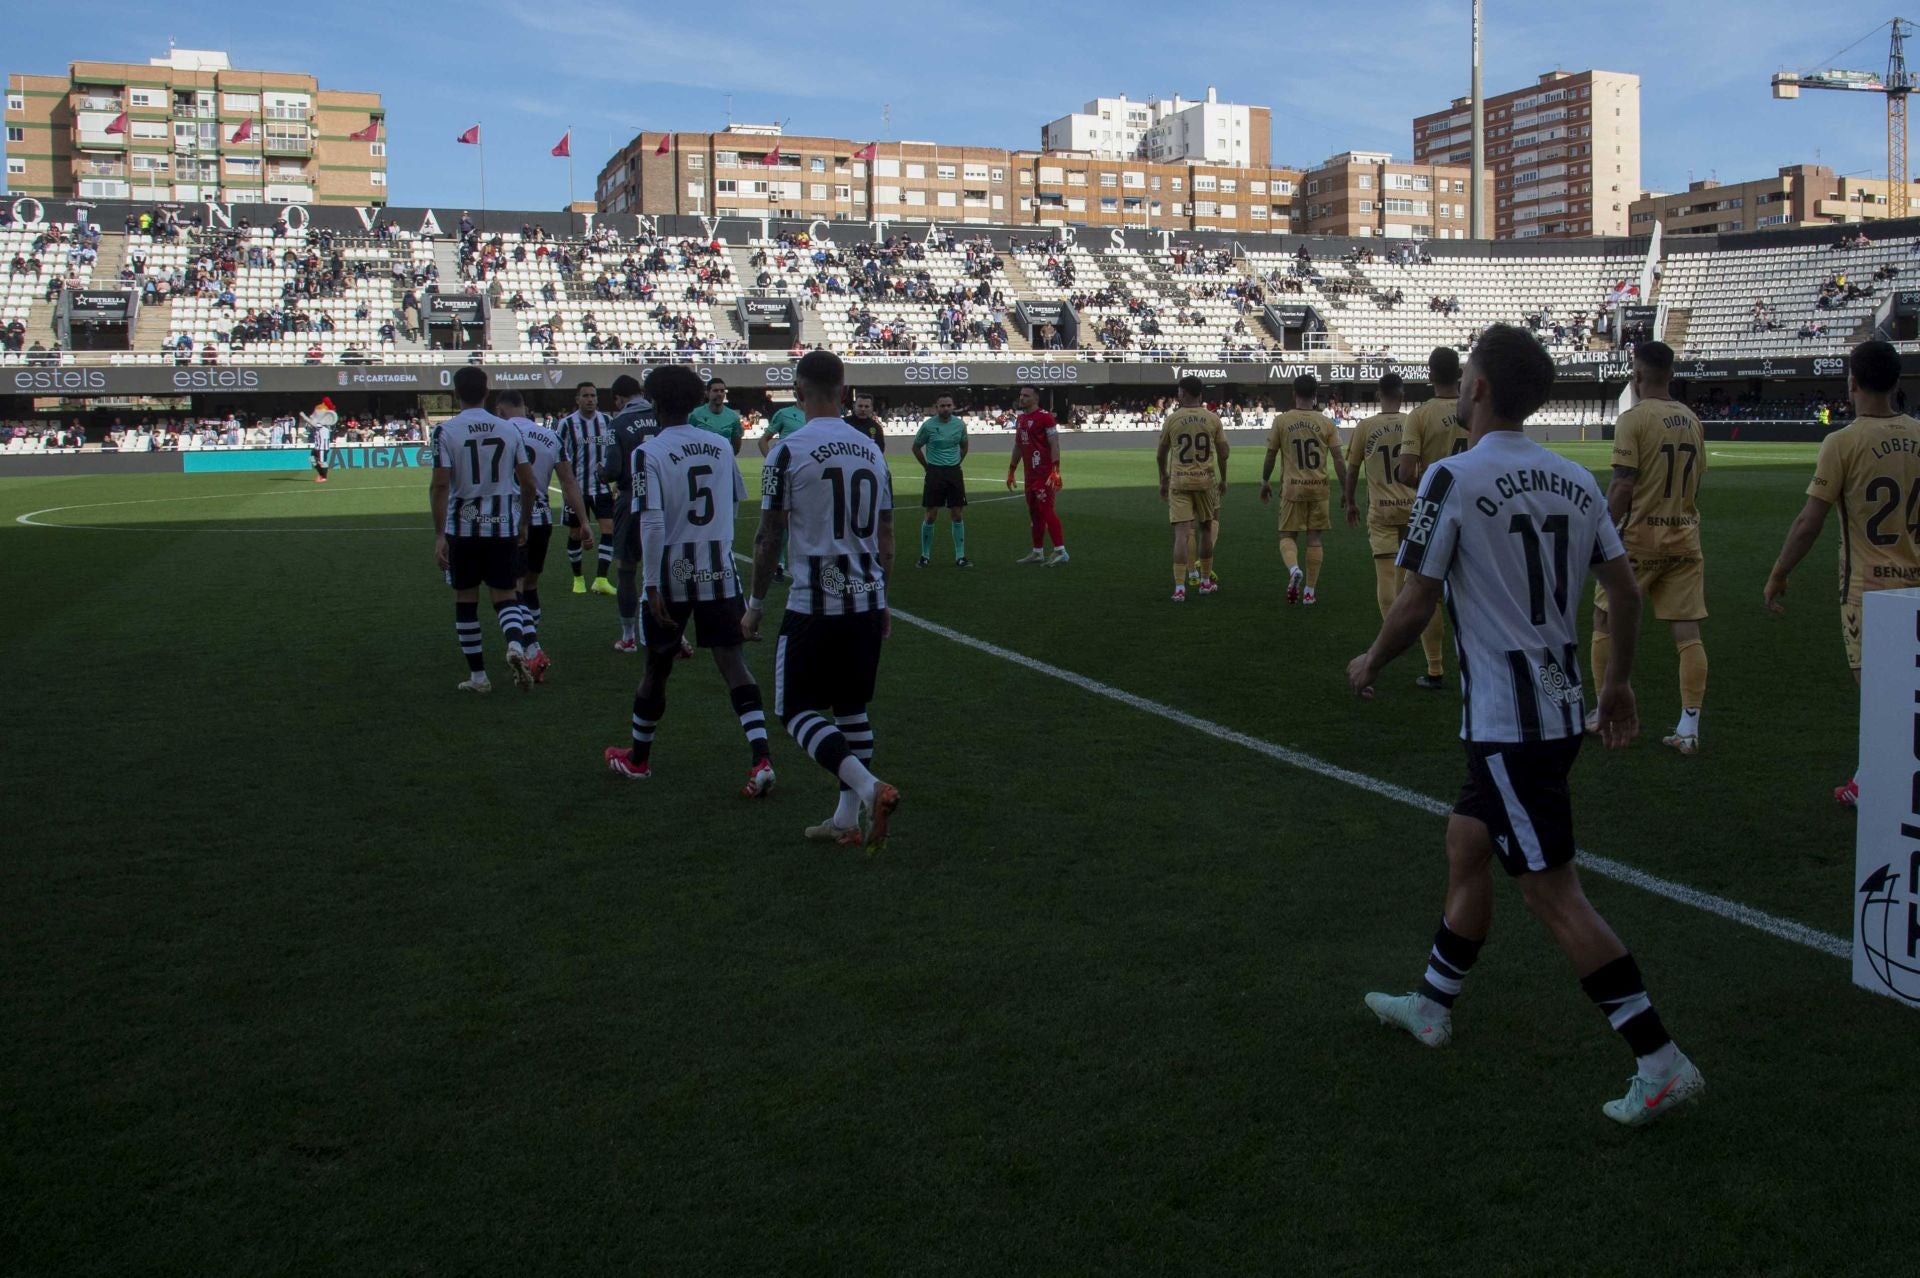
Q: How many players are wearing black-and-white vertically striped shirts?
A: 6